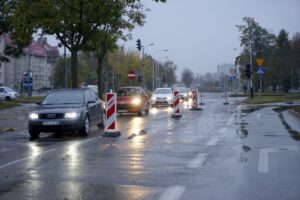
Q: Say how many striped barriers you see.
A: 3